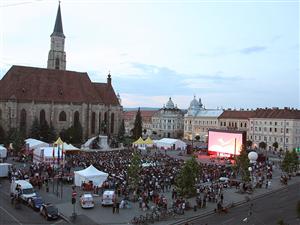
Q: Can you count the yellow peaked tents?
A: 3